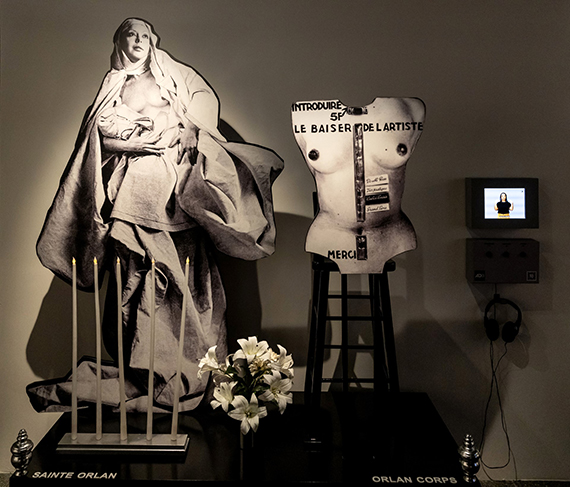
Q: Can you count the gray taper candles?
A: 5